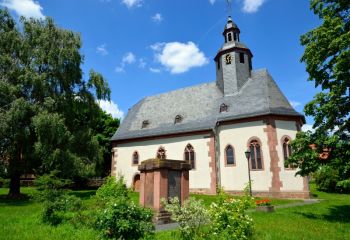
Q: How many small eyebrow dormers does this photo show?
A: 3